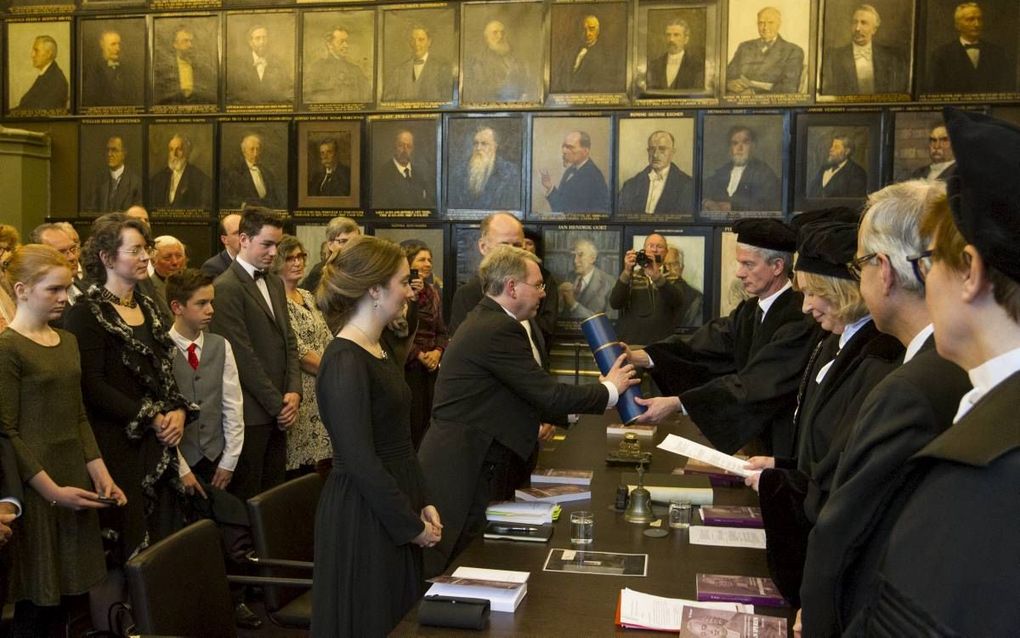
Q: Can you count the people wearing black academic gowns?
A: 4